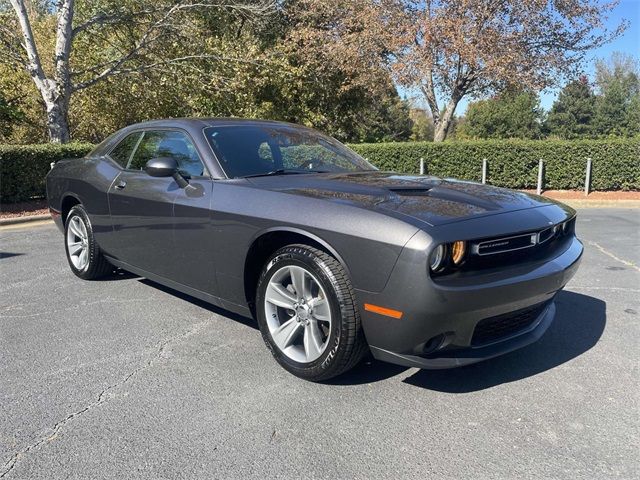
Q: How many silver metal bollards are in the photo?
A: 4